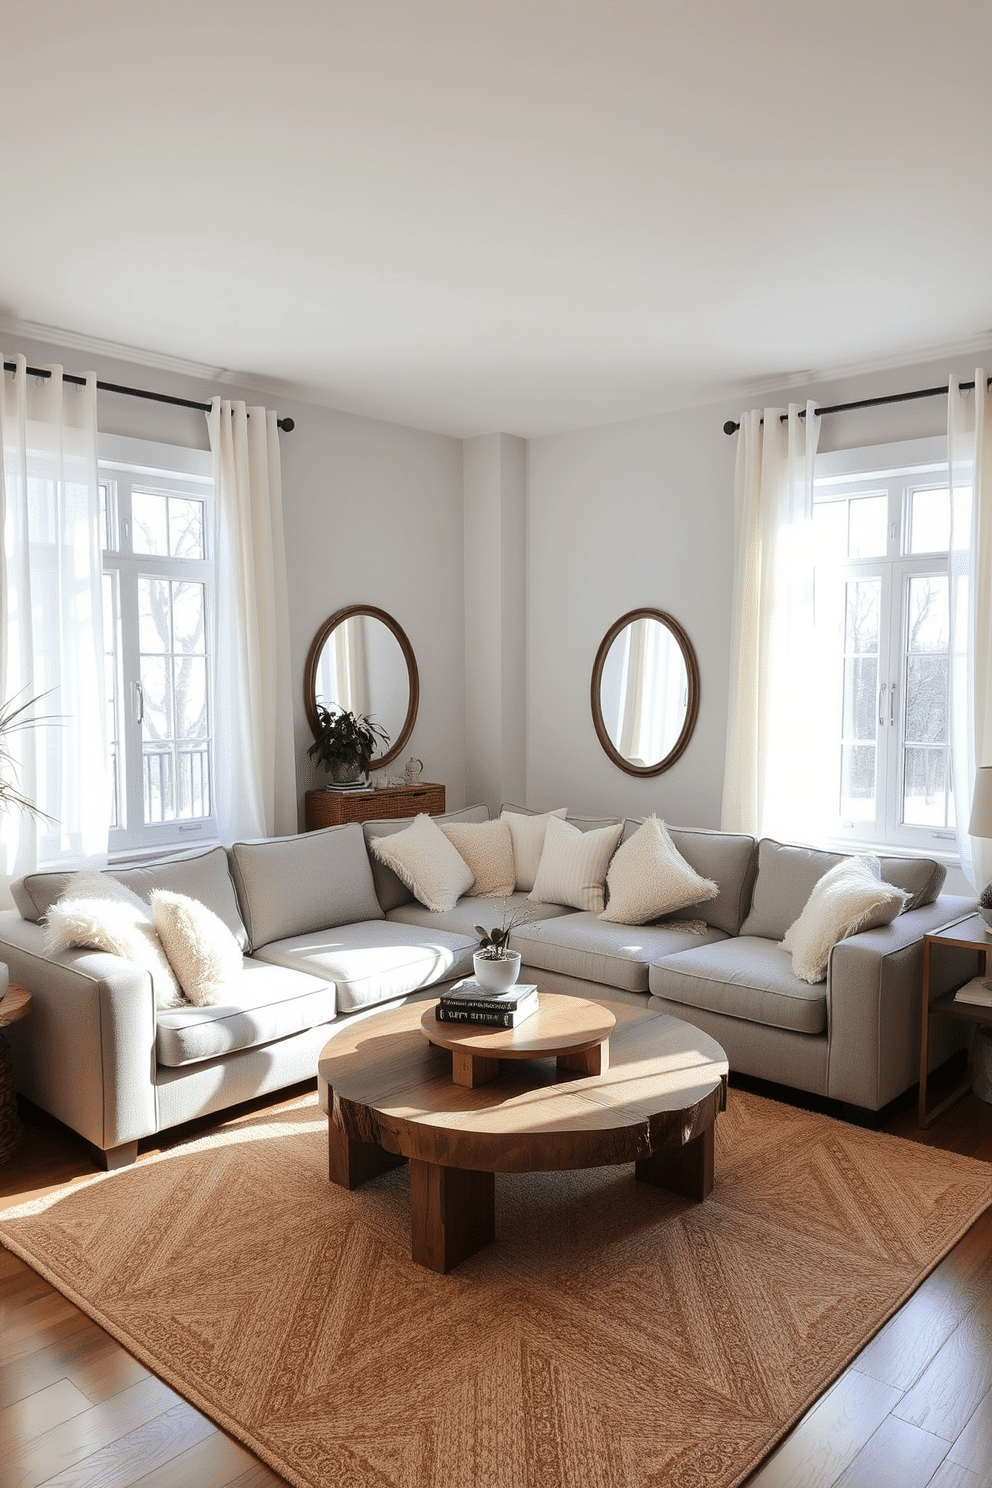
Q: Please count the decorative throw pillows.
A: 8